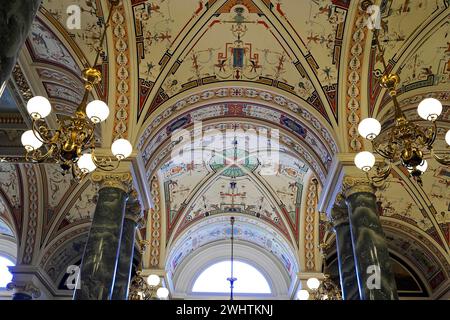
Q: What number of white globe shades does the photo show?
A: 14